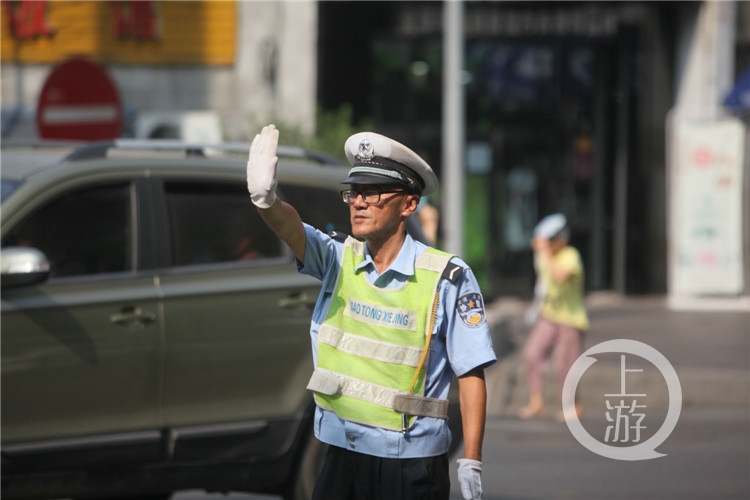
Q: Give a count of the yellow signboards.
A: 1